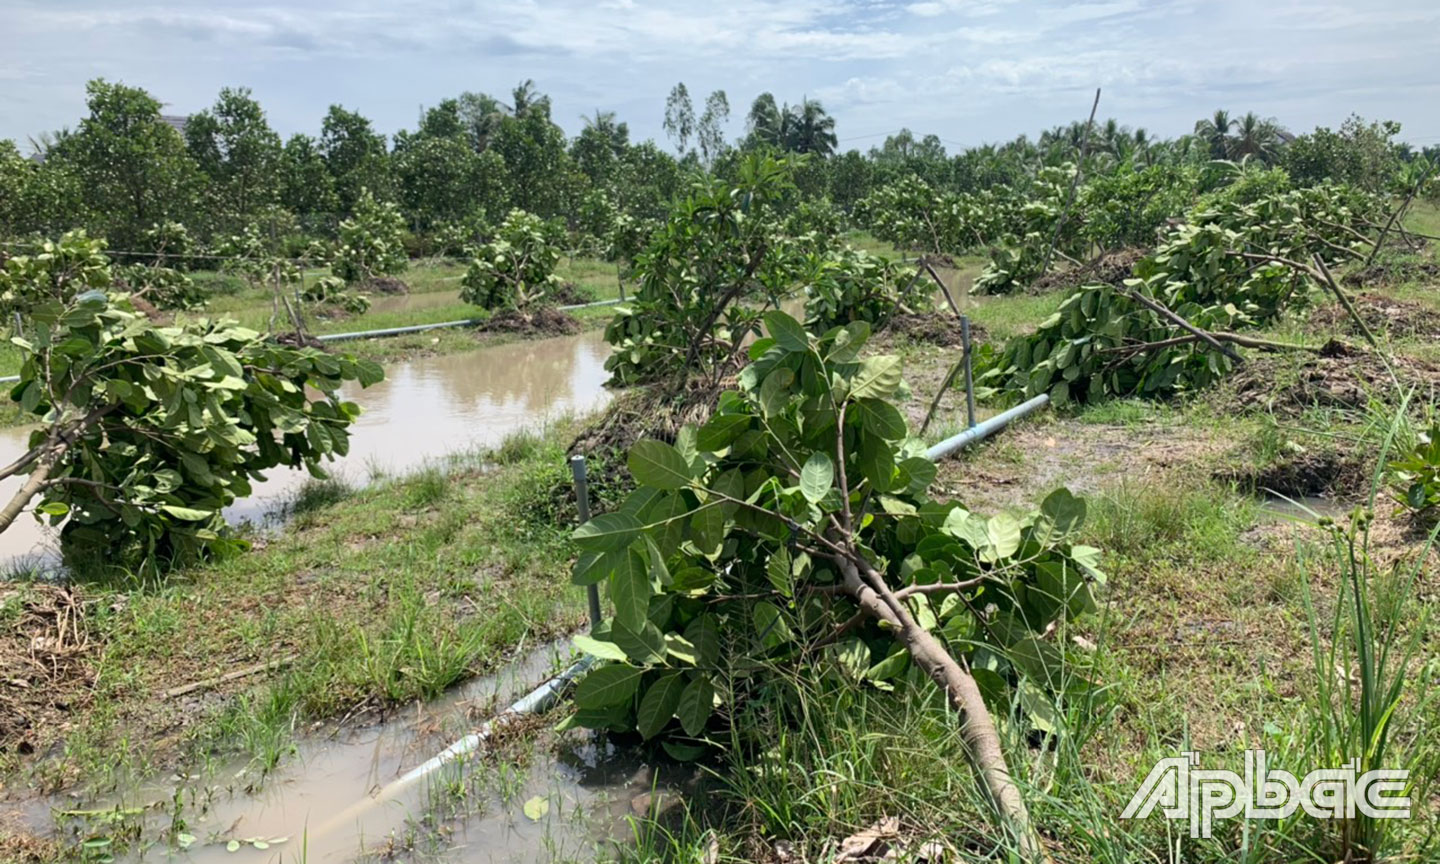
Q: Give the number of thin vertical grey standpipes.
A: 2